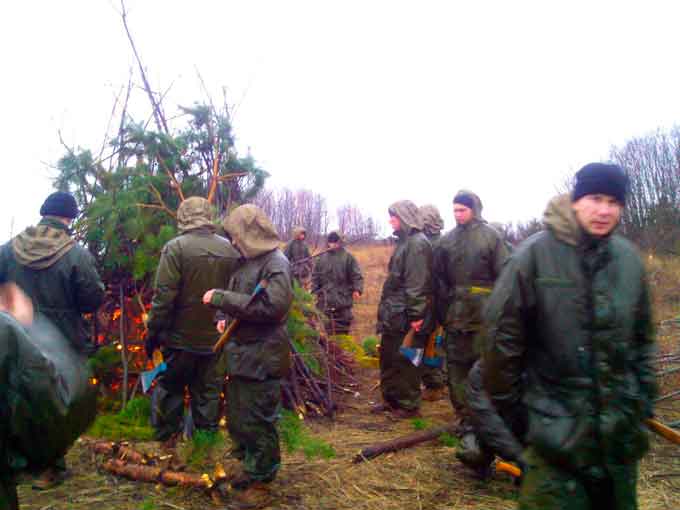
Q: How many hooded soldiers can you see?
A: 6